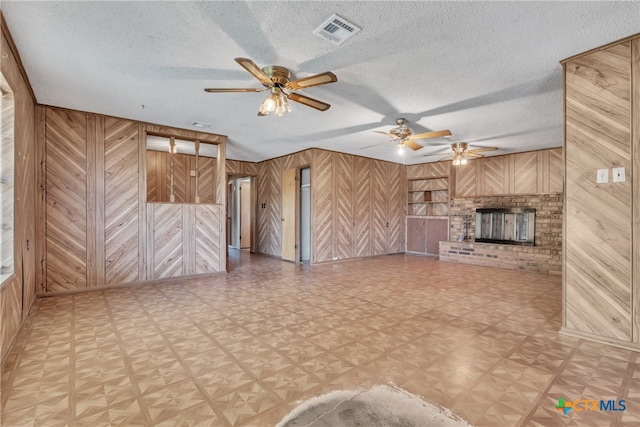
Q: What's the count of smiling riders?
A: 0